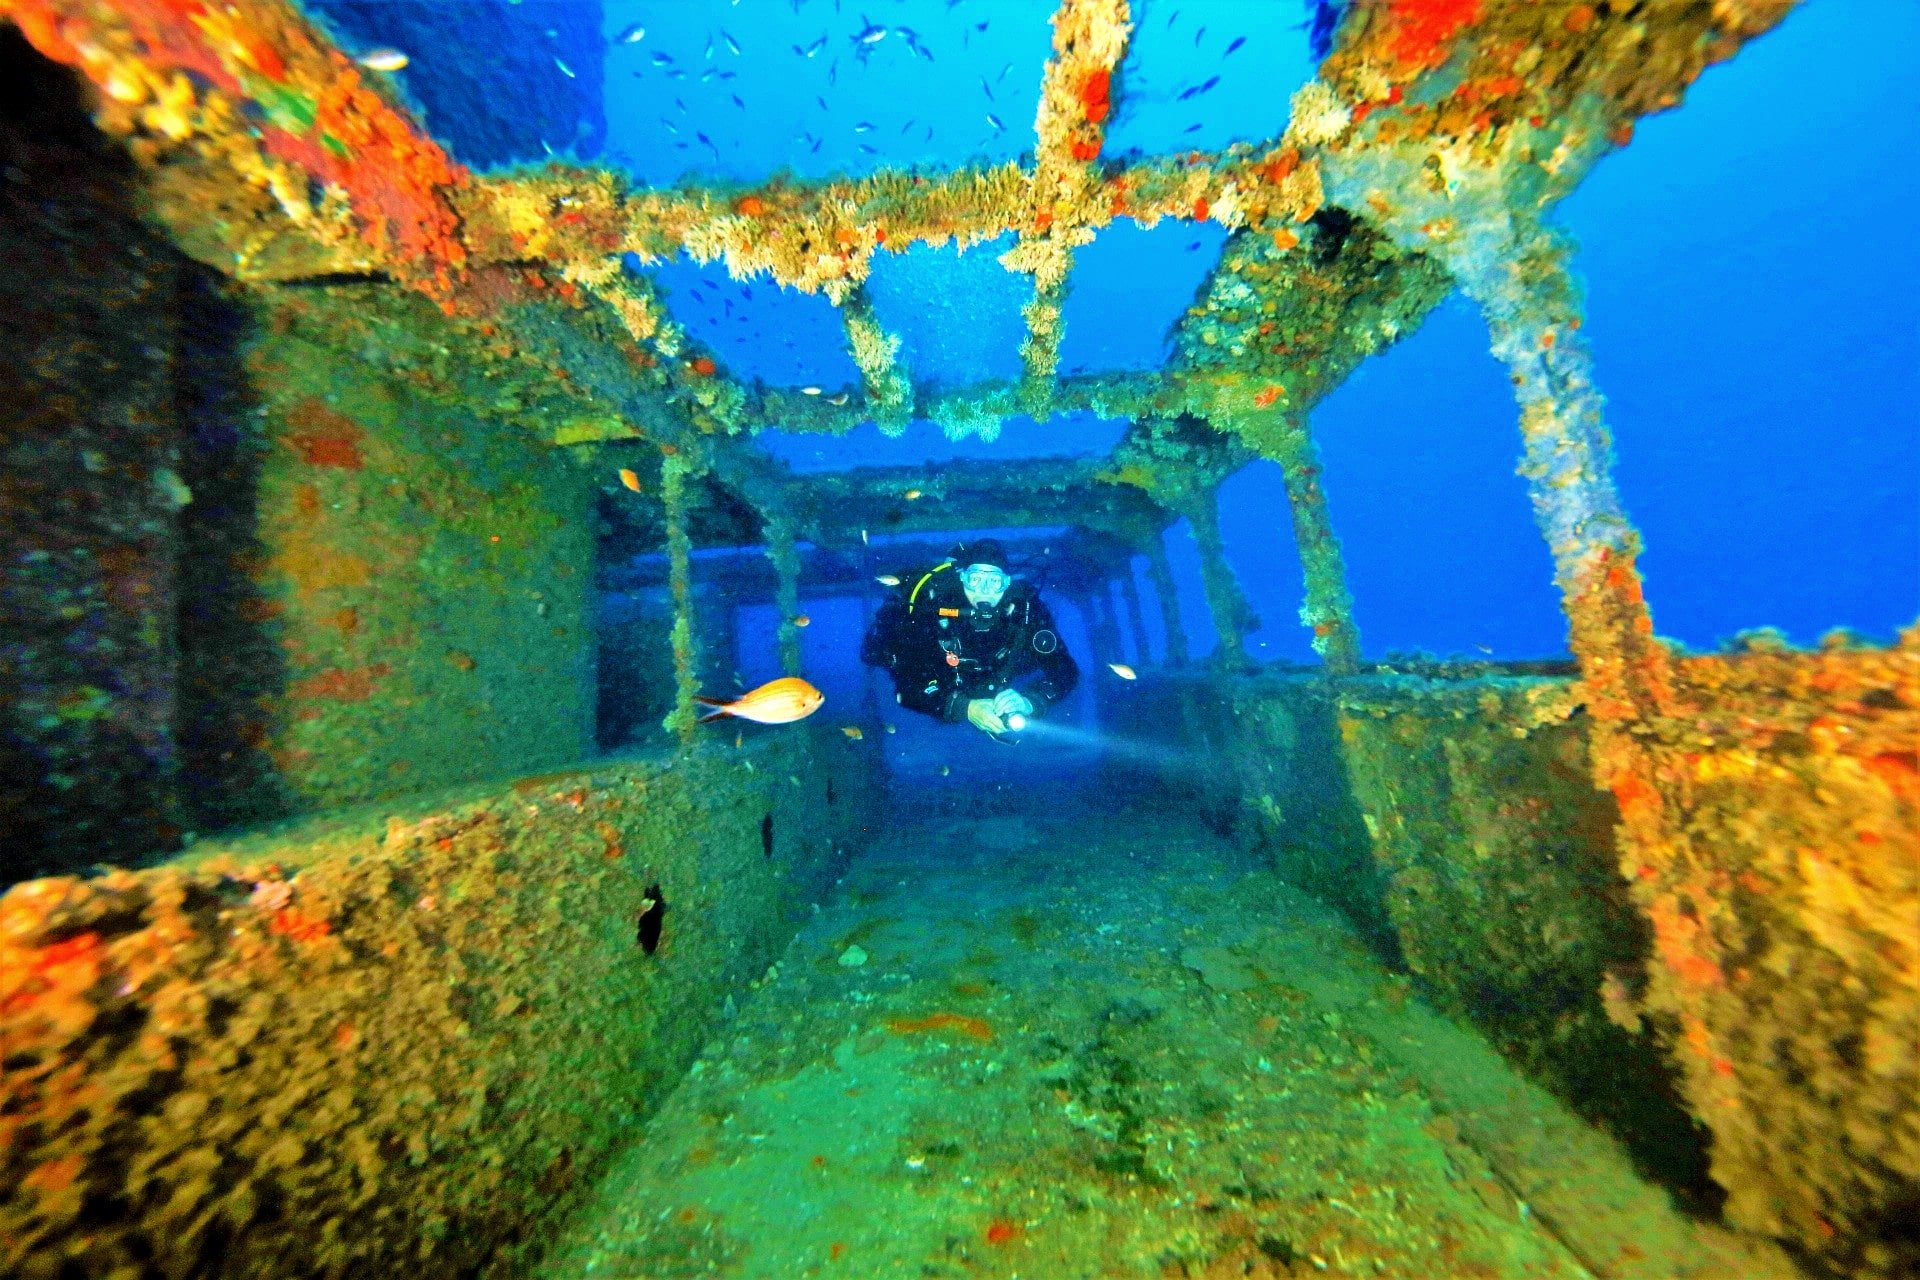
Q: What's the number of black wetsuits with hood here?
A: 1